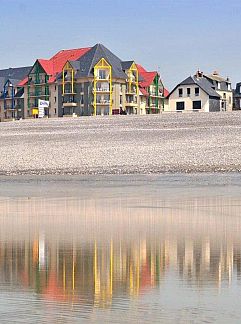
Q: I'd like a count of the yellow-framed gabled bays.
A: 3